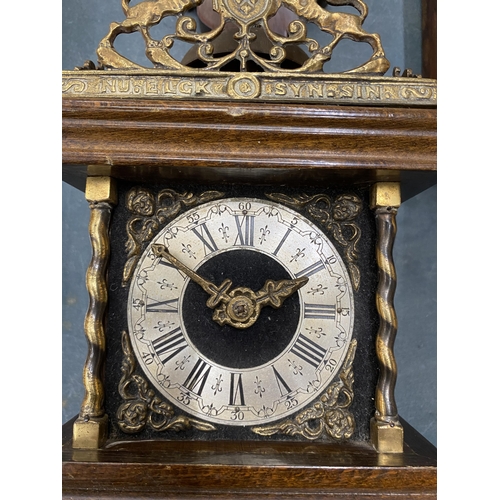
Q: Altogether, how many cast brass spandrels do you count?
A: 4